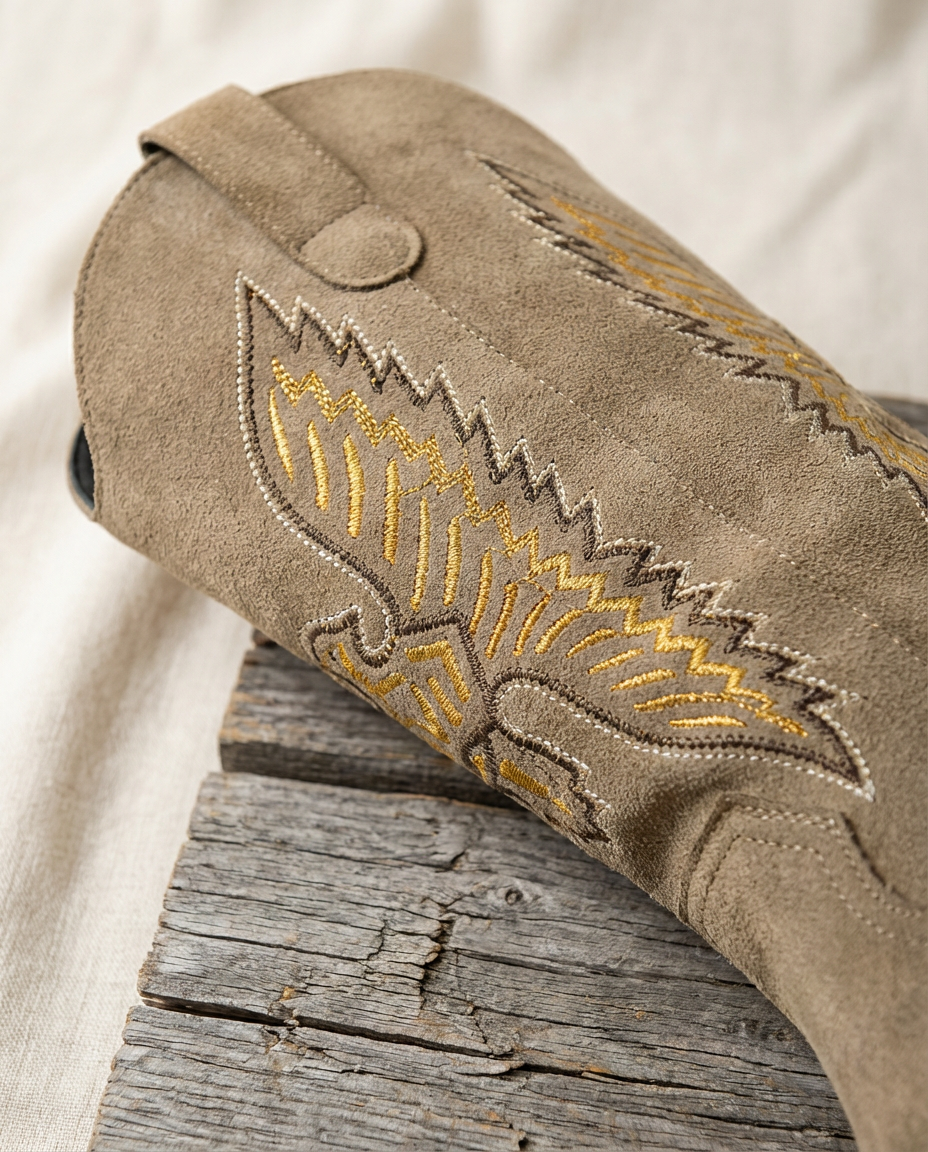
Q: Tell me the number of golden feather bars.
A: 15